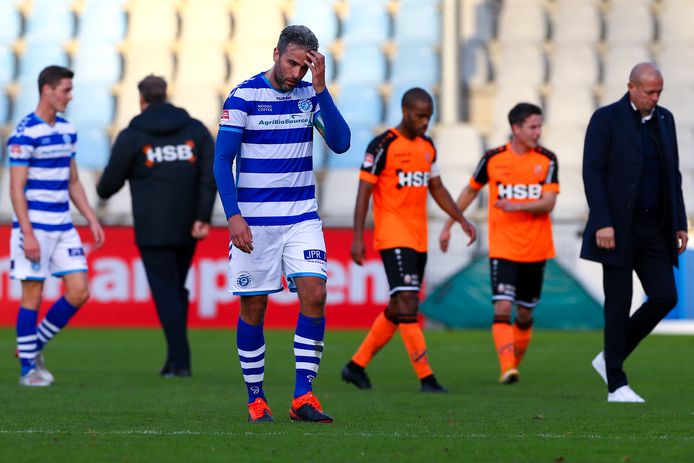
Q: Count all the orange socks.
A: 4